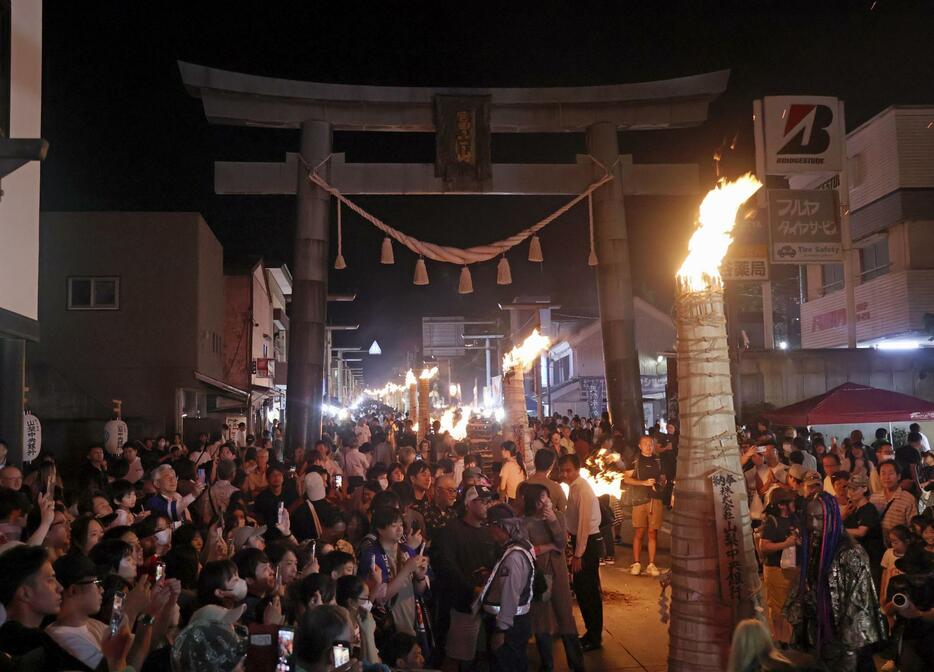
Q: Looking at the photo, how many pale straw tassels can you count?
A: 7